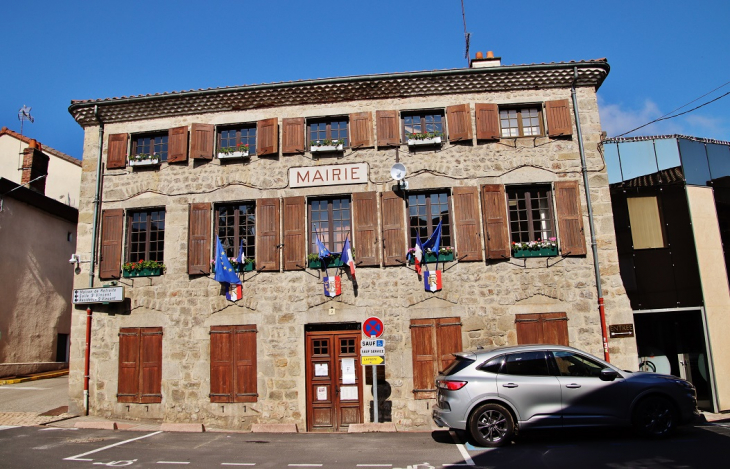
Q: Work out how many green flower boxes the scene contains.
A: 5